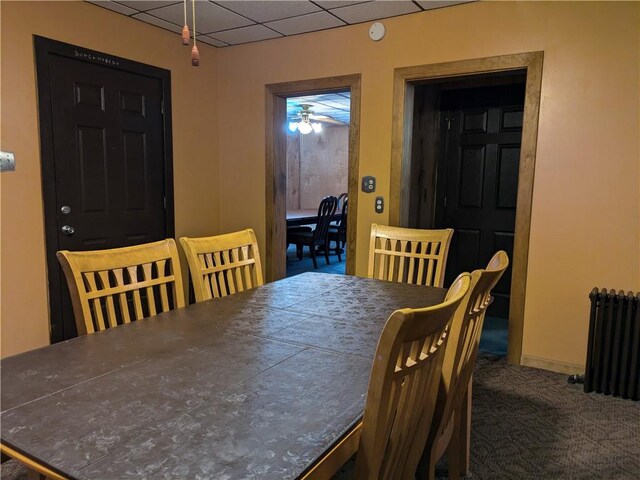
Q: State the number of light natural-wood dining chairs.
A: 5